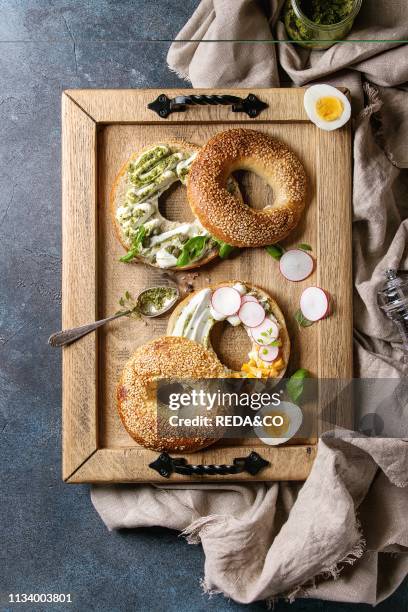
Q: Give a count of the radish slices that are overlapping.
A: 5